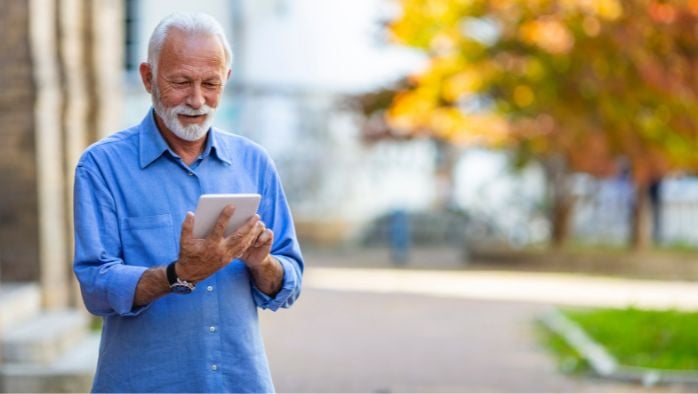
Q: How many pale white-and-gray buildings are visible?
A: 1